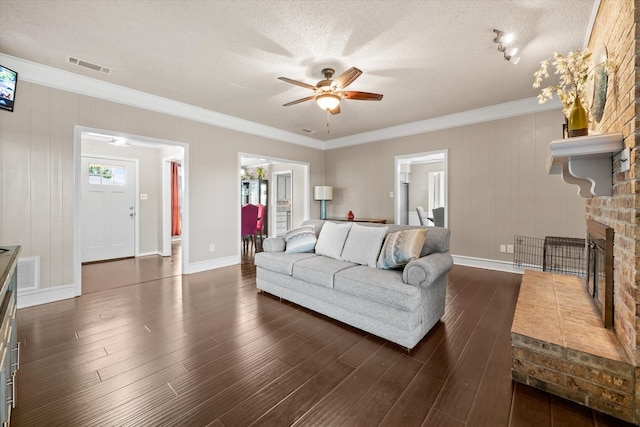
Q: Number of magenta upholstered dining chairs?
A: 2